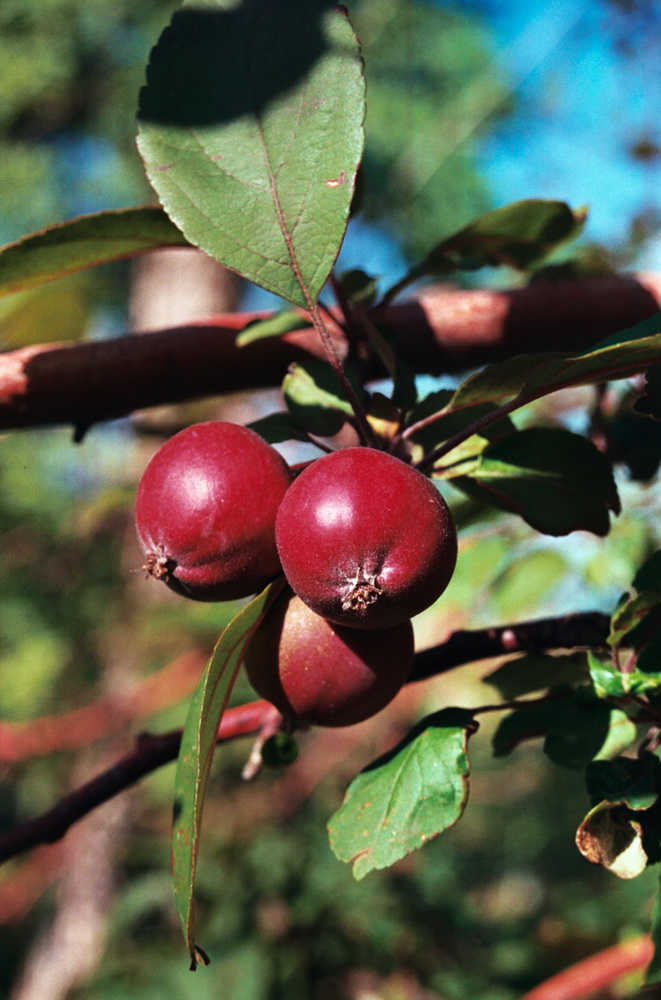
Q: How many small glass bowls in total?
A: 0